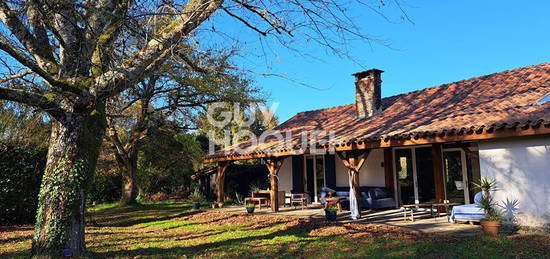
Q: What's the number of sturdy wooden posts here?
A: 3